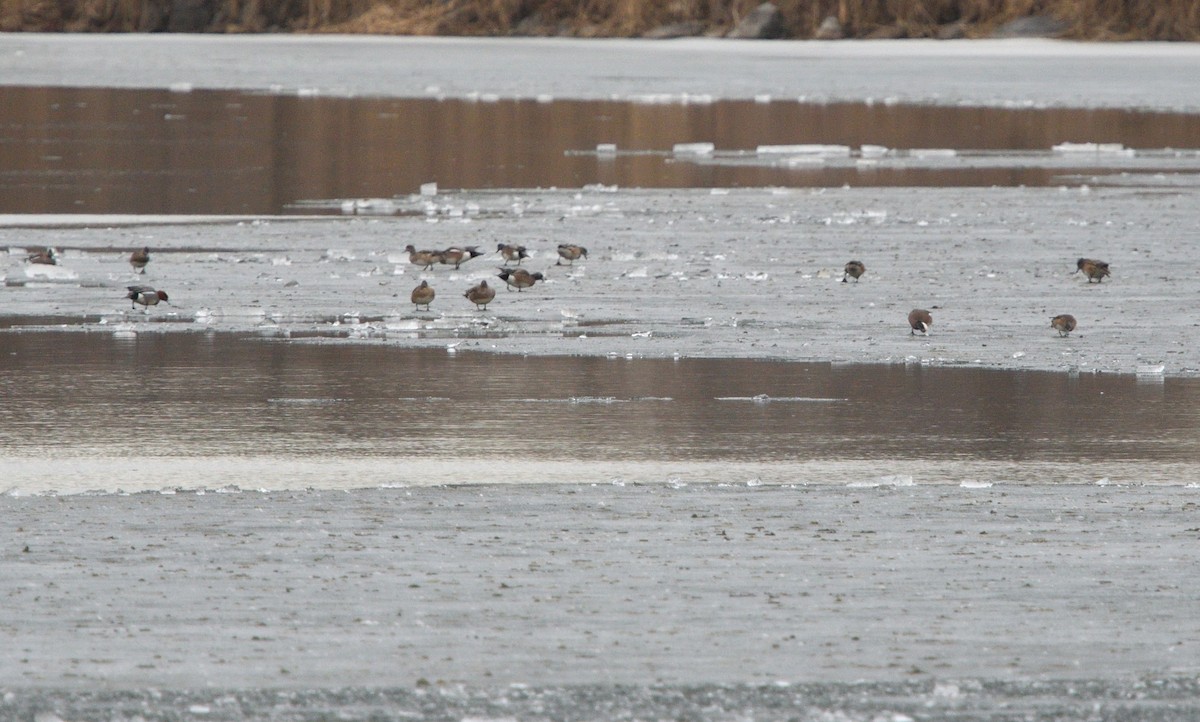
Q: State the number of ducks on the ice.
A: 14